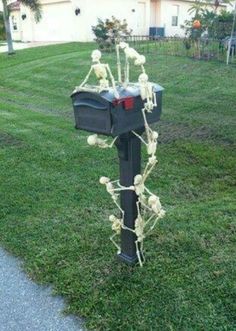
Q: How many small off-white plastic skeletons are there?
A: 10